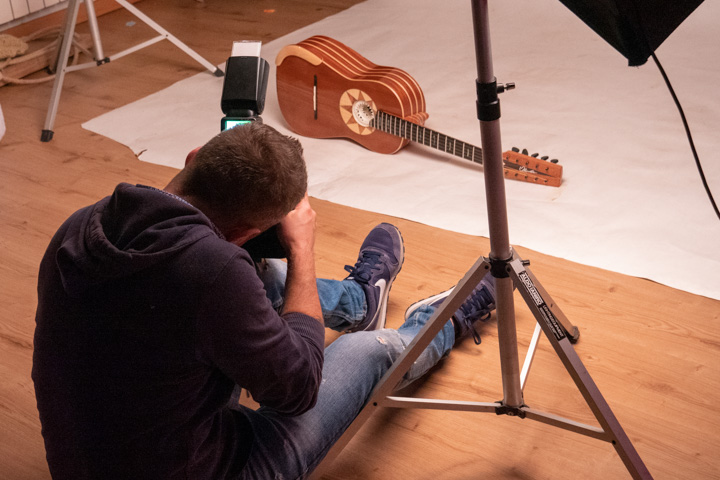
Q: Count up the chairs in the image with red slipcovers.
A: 0